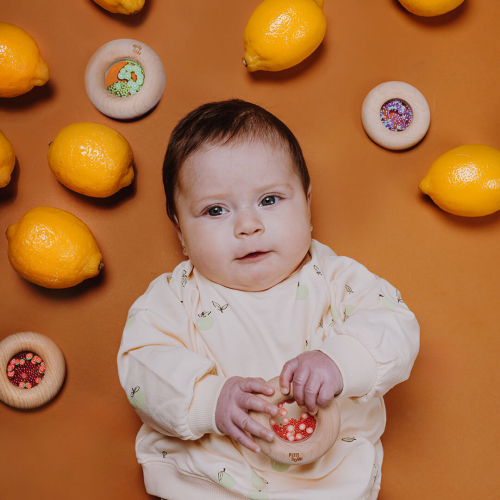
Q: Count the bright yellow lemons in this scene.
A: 8